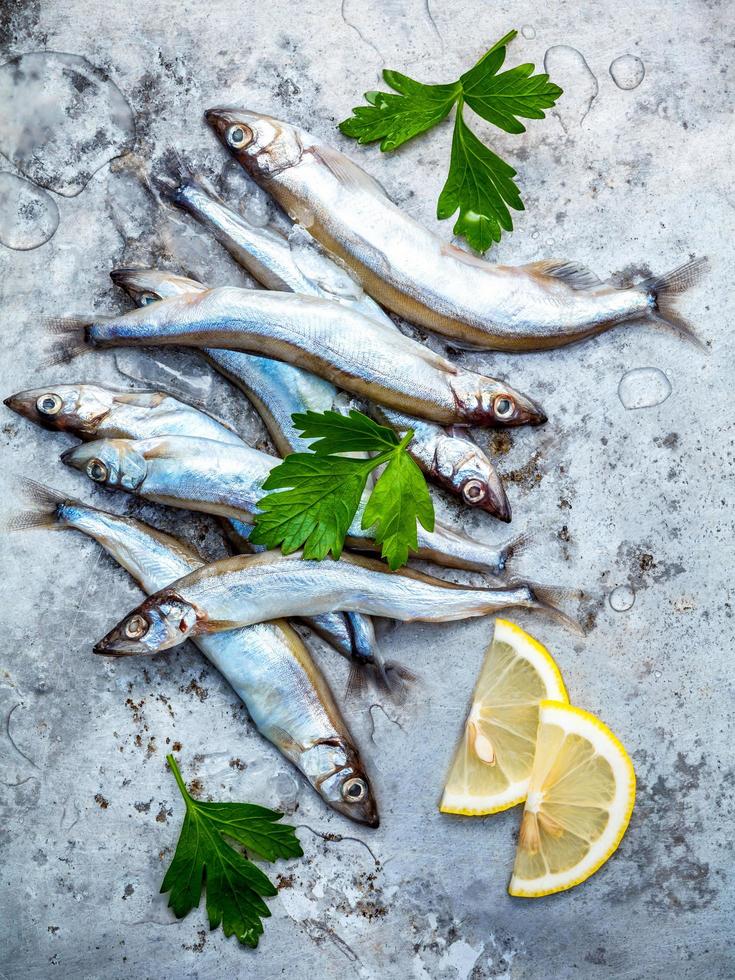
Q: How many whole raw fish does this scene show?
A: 8